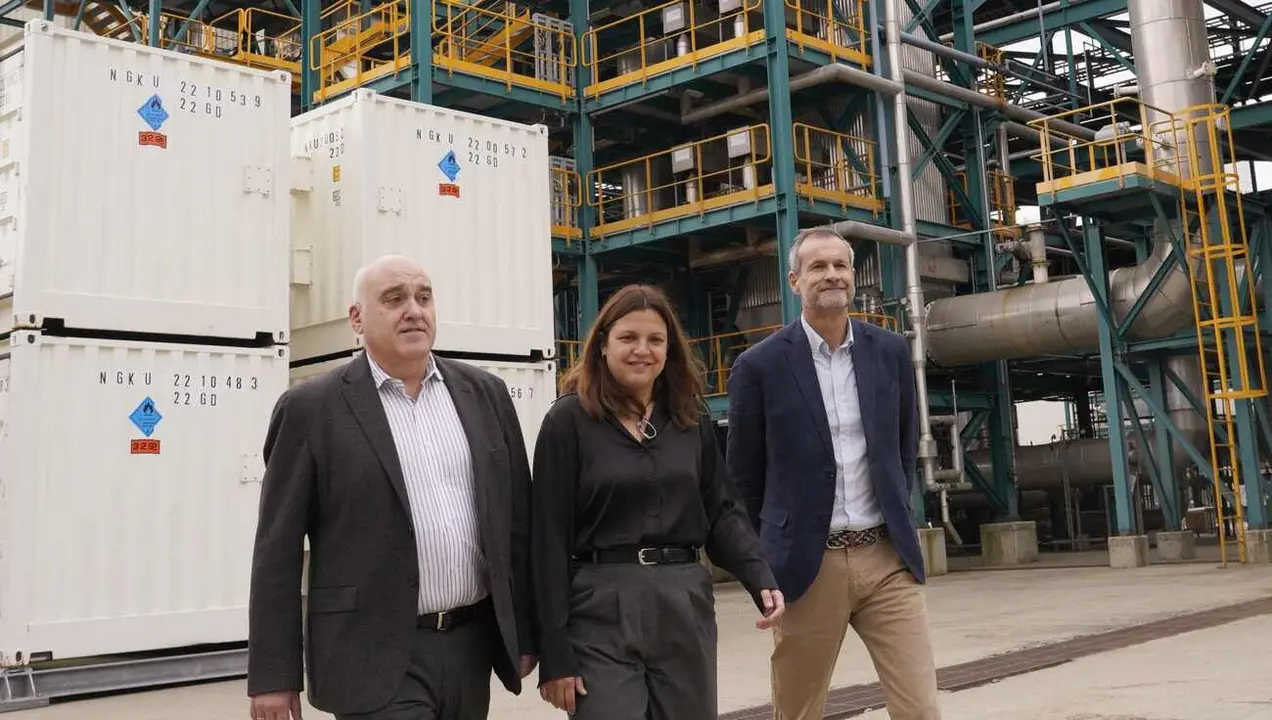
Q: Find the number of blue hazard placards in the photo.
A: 3